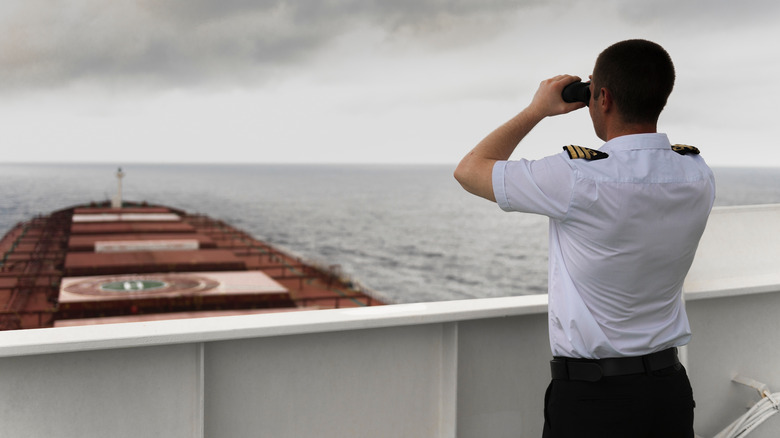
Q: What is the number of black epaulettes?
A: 2